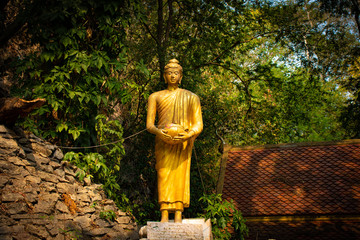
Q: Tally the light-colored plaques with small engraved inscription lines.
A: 1